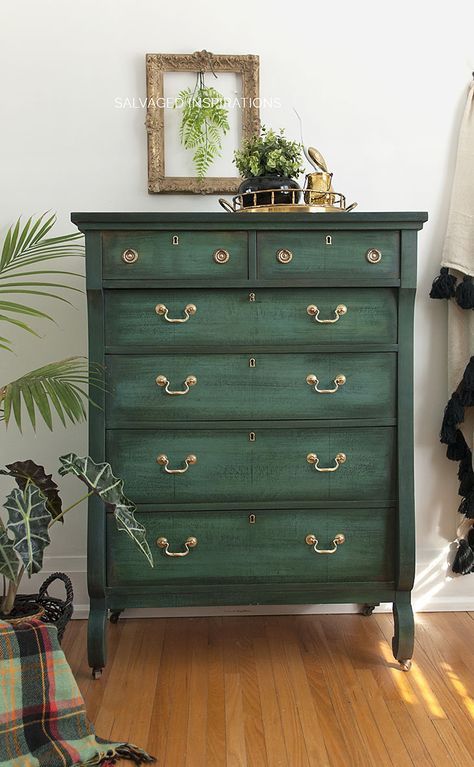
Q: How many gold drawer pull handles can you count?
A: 12